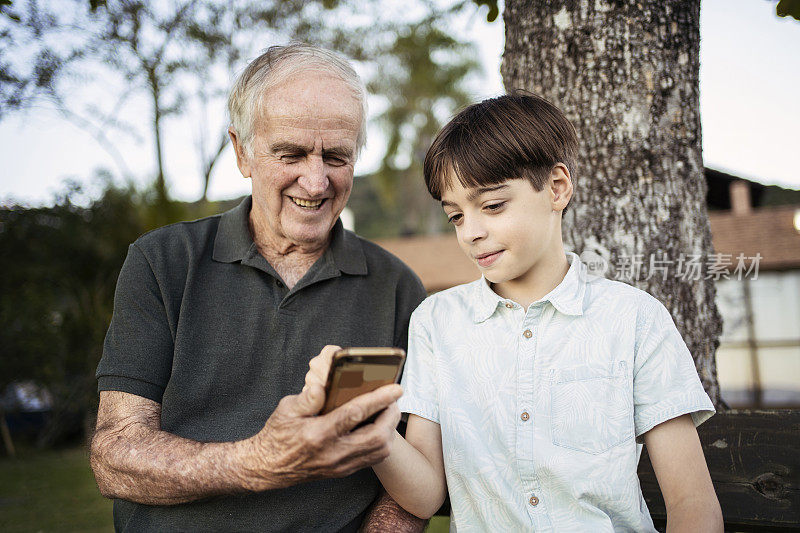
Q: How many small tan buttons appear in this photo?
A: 4